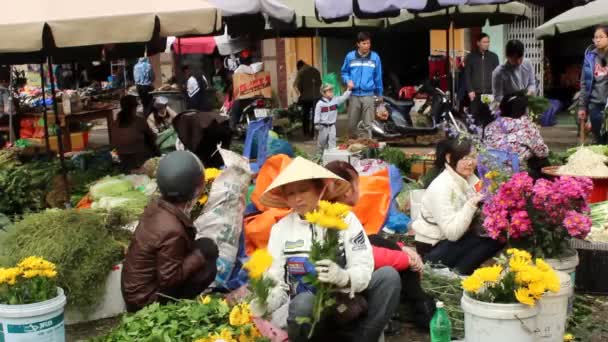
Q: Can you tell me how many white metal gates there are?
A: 1